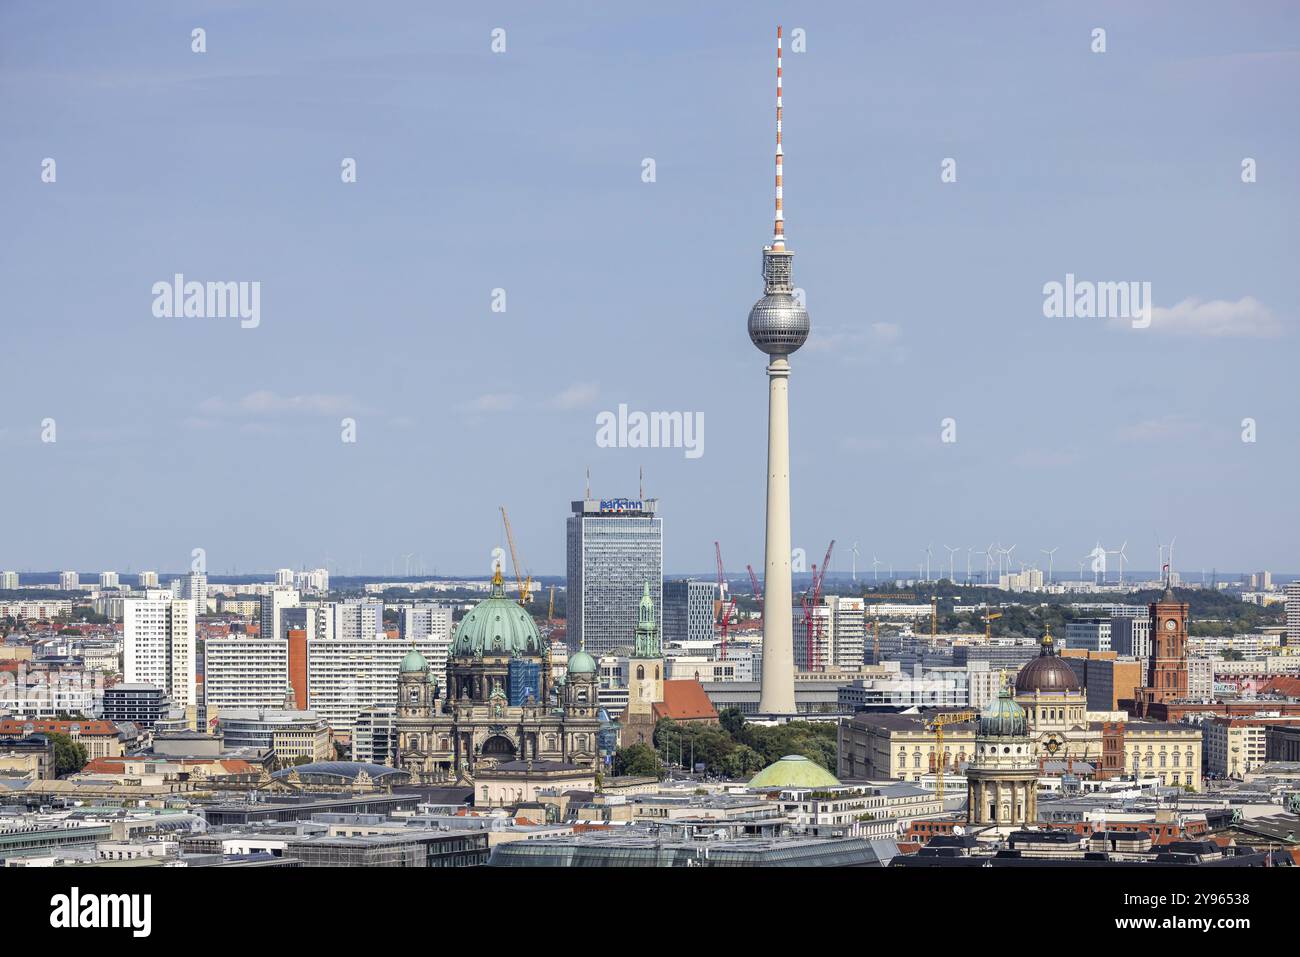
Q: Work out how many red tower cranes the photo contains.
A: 4